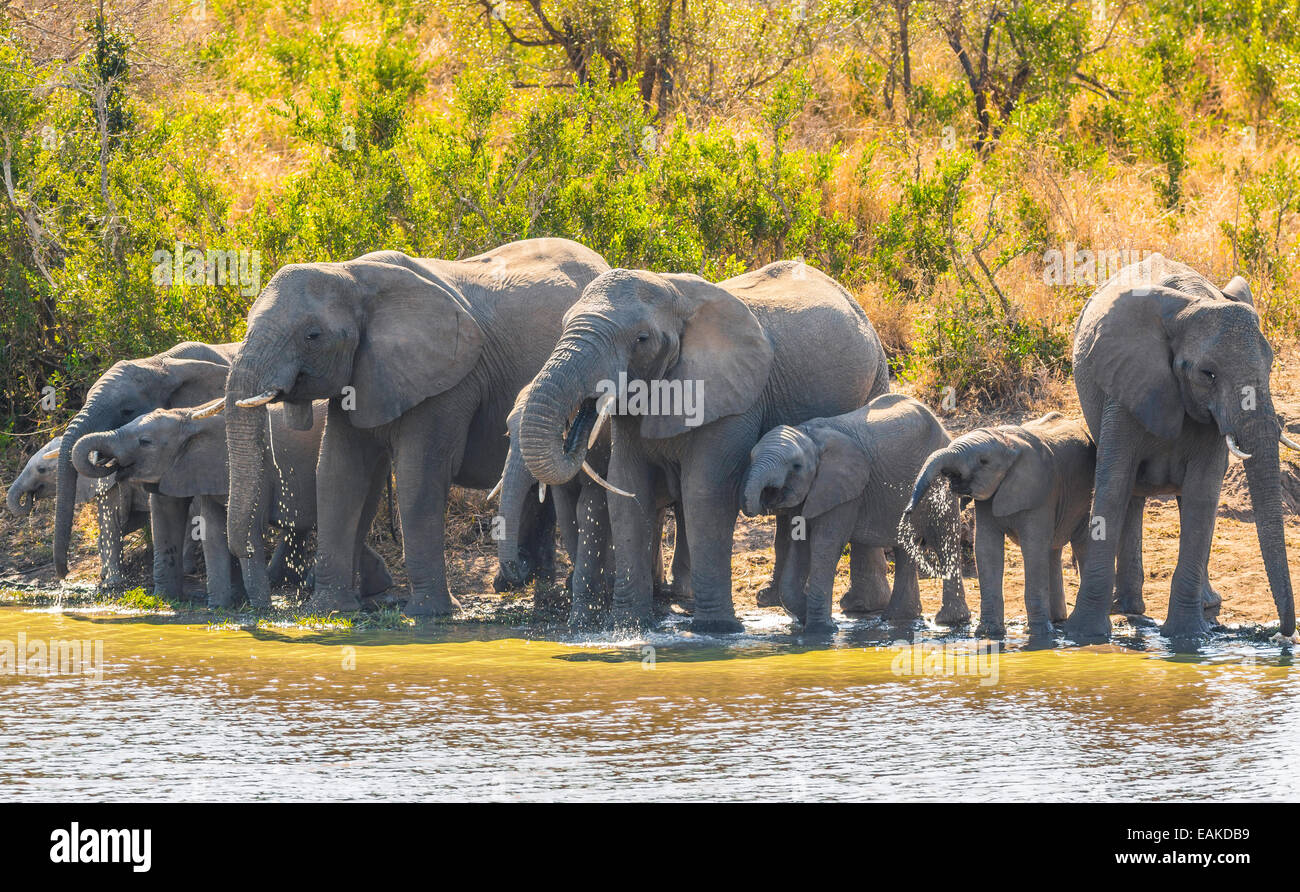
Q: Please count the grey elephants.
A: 9